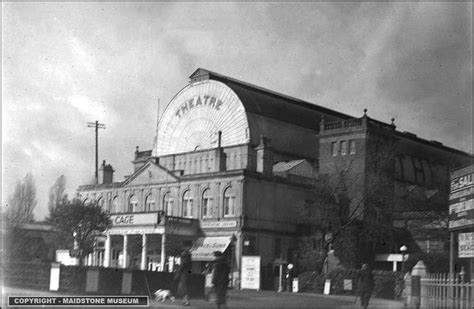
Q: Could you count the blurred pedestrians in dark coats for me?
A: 3